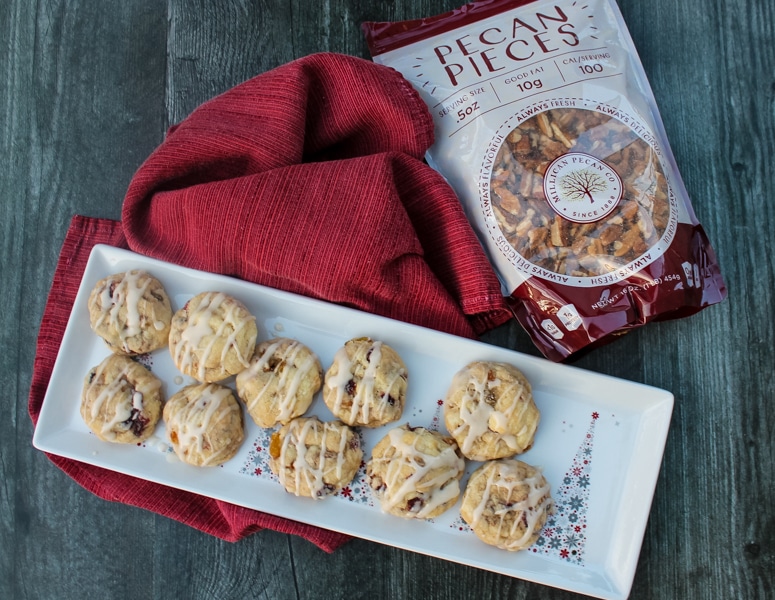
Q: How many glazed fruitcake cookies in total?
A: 10